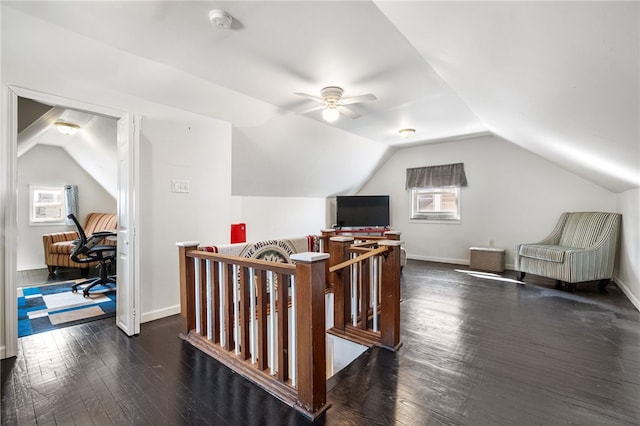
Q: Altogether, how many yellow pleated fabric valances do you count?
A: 0